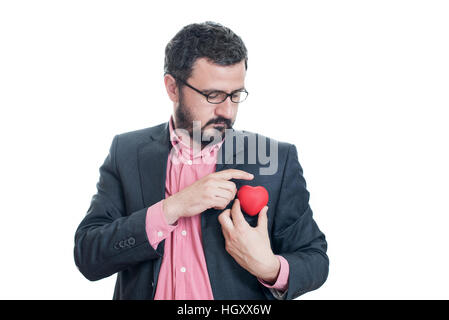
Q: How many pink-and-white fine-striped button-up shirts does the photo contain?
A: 1